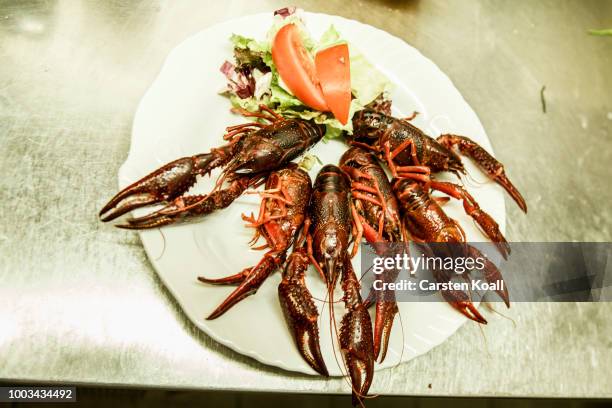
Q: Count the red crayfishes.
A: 6